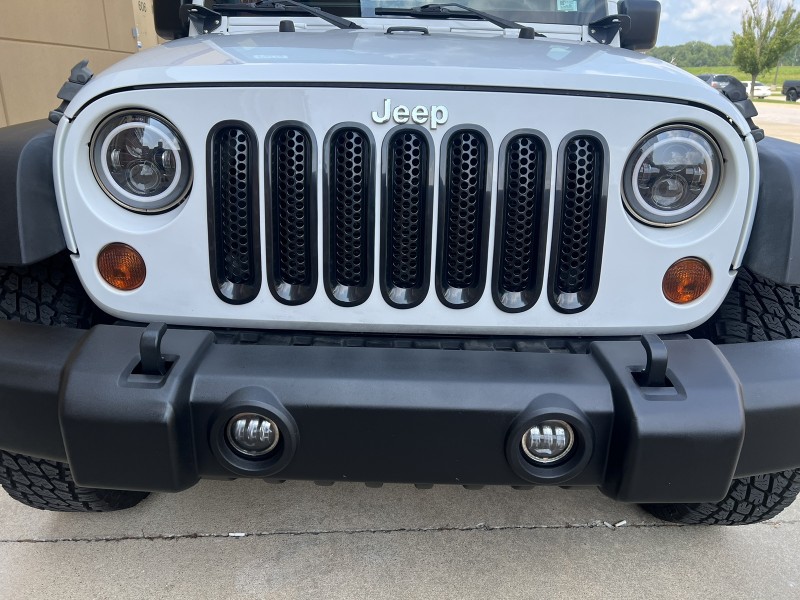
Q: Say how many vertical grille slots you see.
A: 7